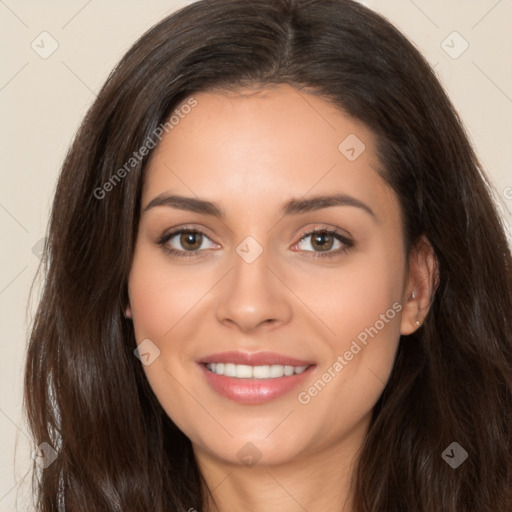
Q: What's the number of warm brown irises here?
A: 2